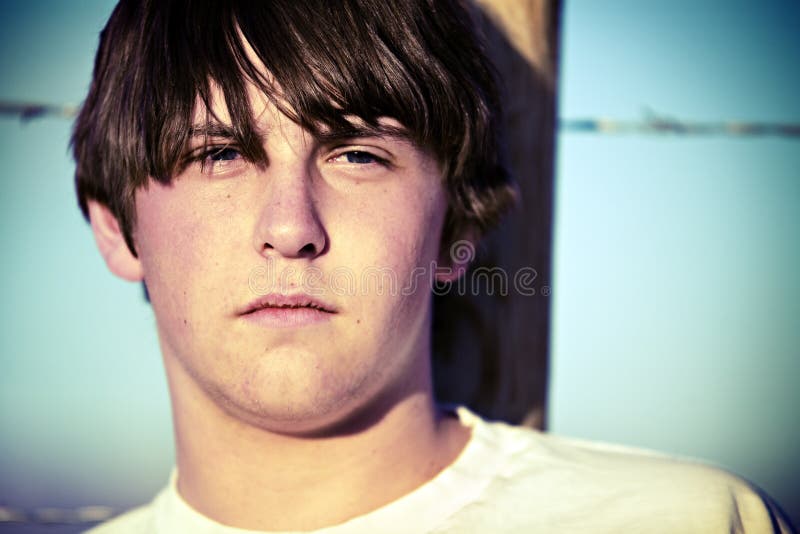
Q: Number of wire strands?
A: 2